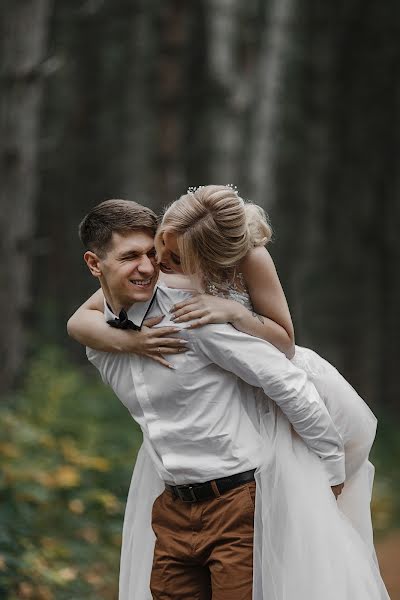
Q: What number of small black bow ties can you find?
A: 1